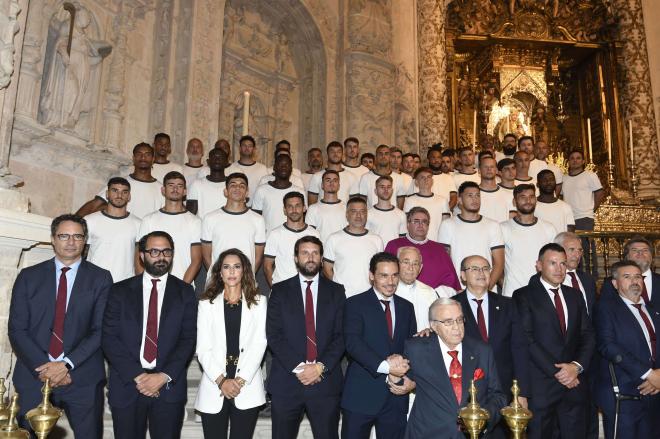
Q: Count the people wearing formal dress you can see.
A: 11